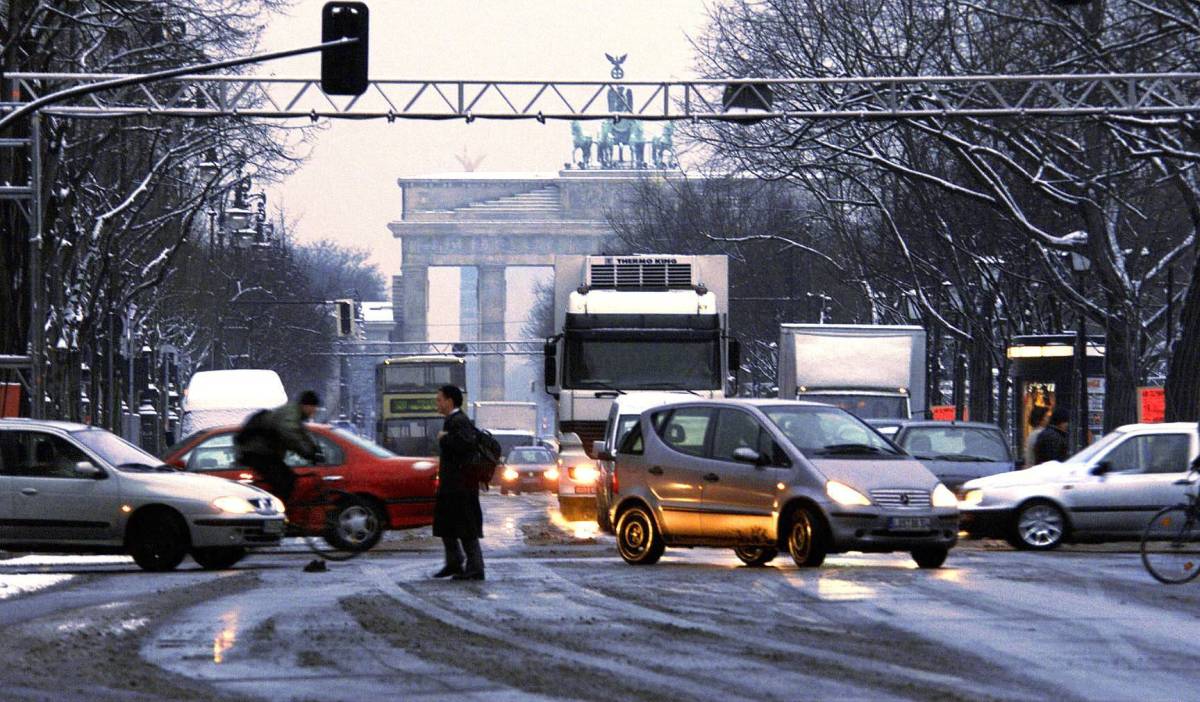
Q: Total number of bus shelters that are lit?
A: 1